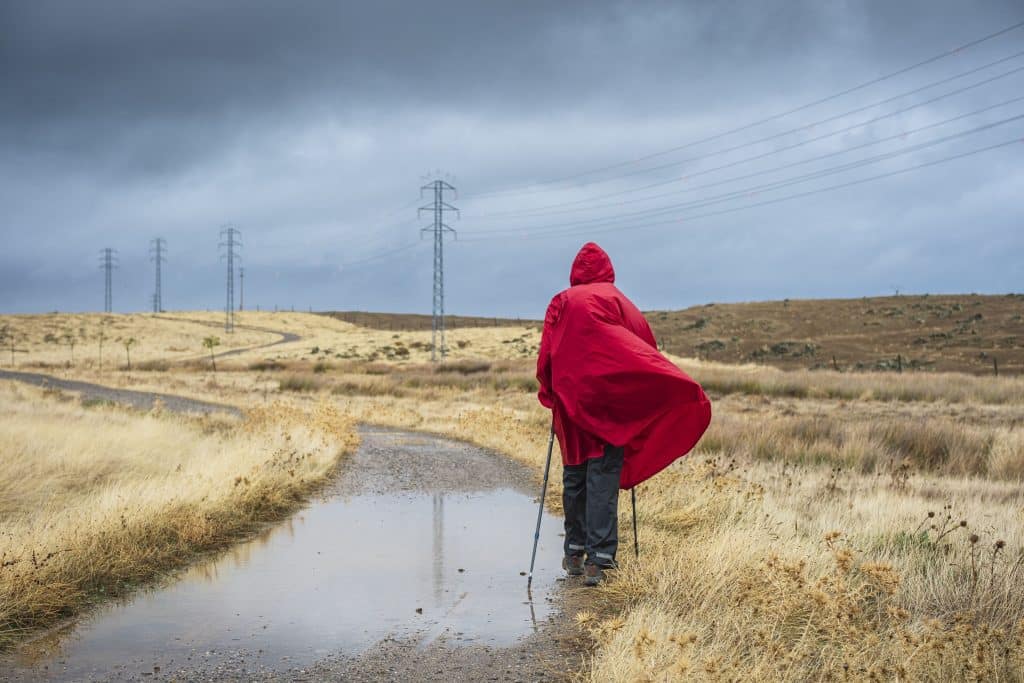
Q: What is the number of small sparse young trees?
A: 5